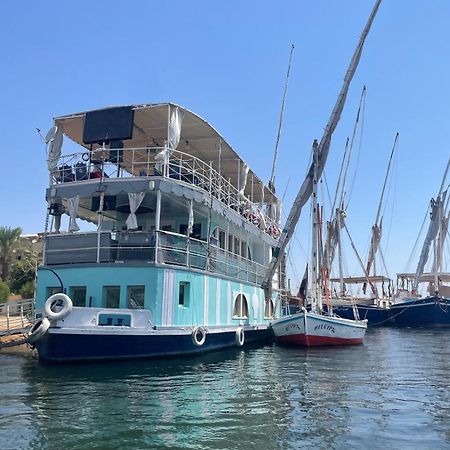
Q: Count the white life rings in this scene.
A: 4